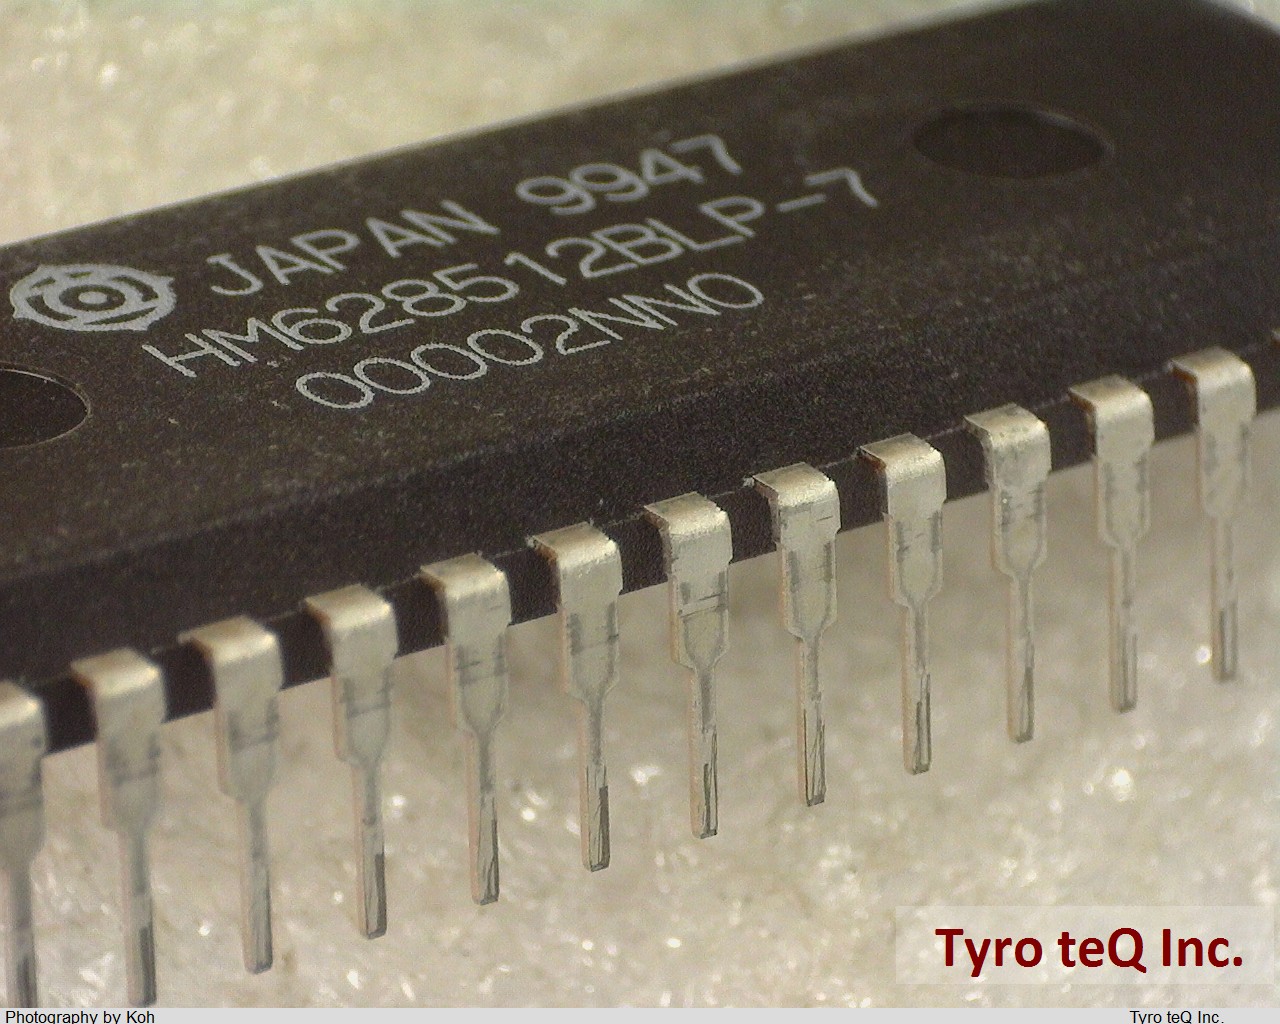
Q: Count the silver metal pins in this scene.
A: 12